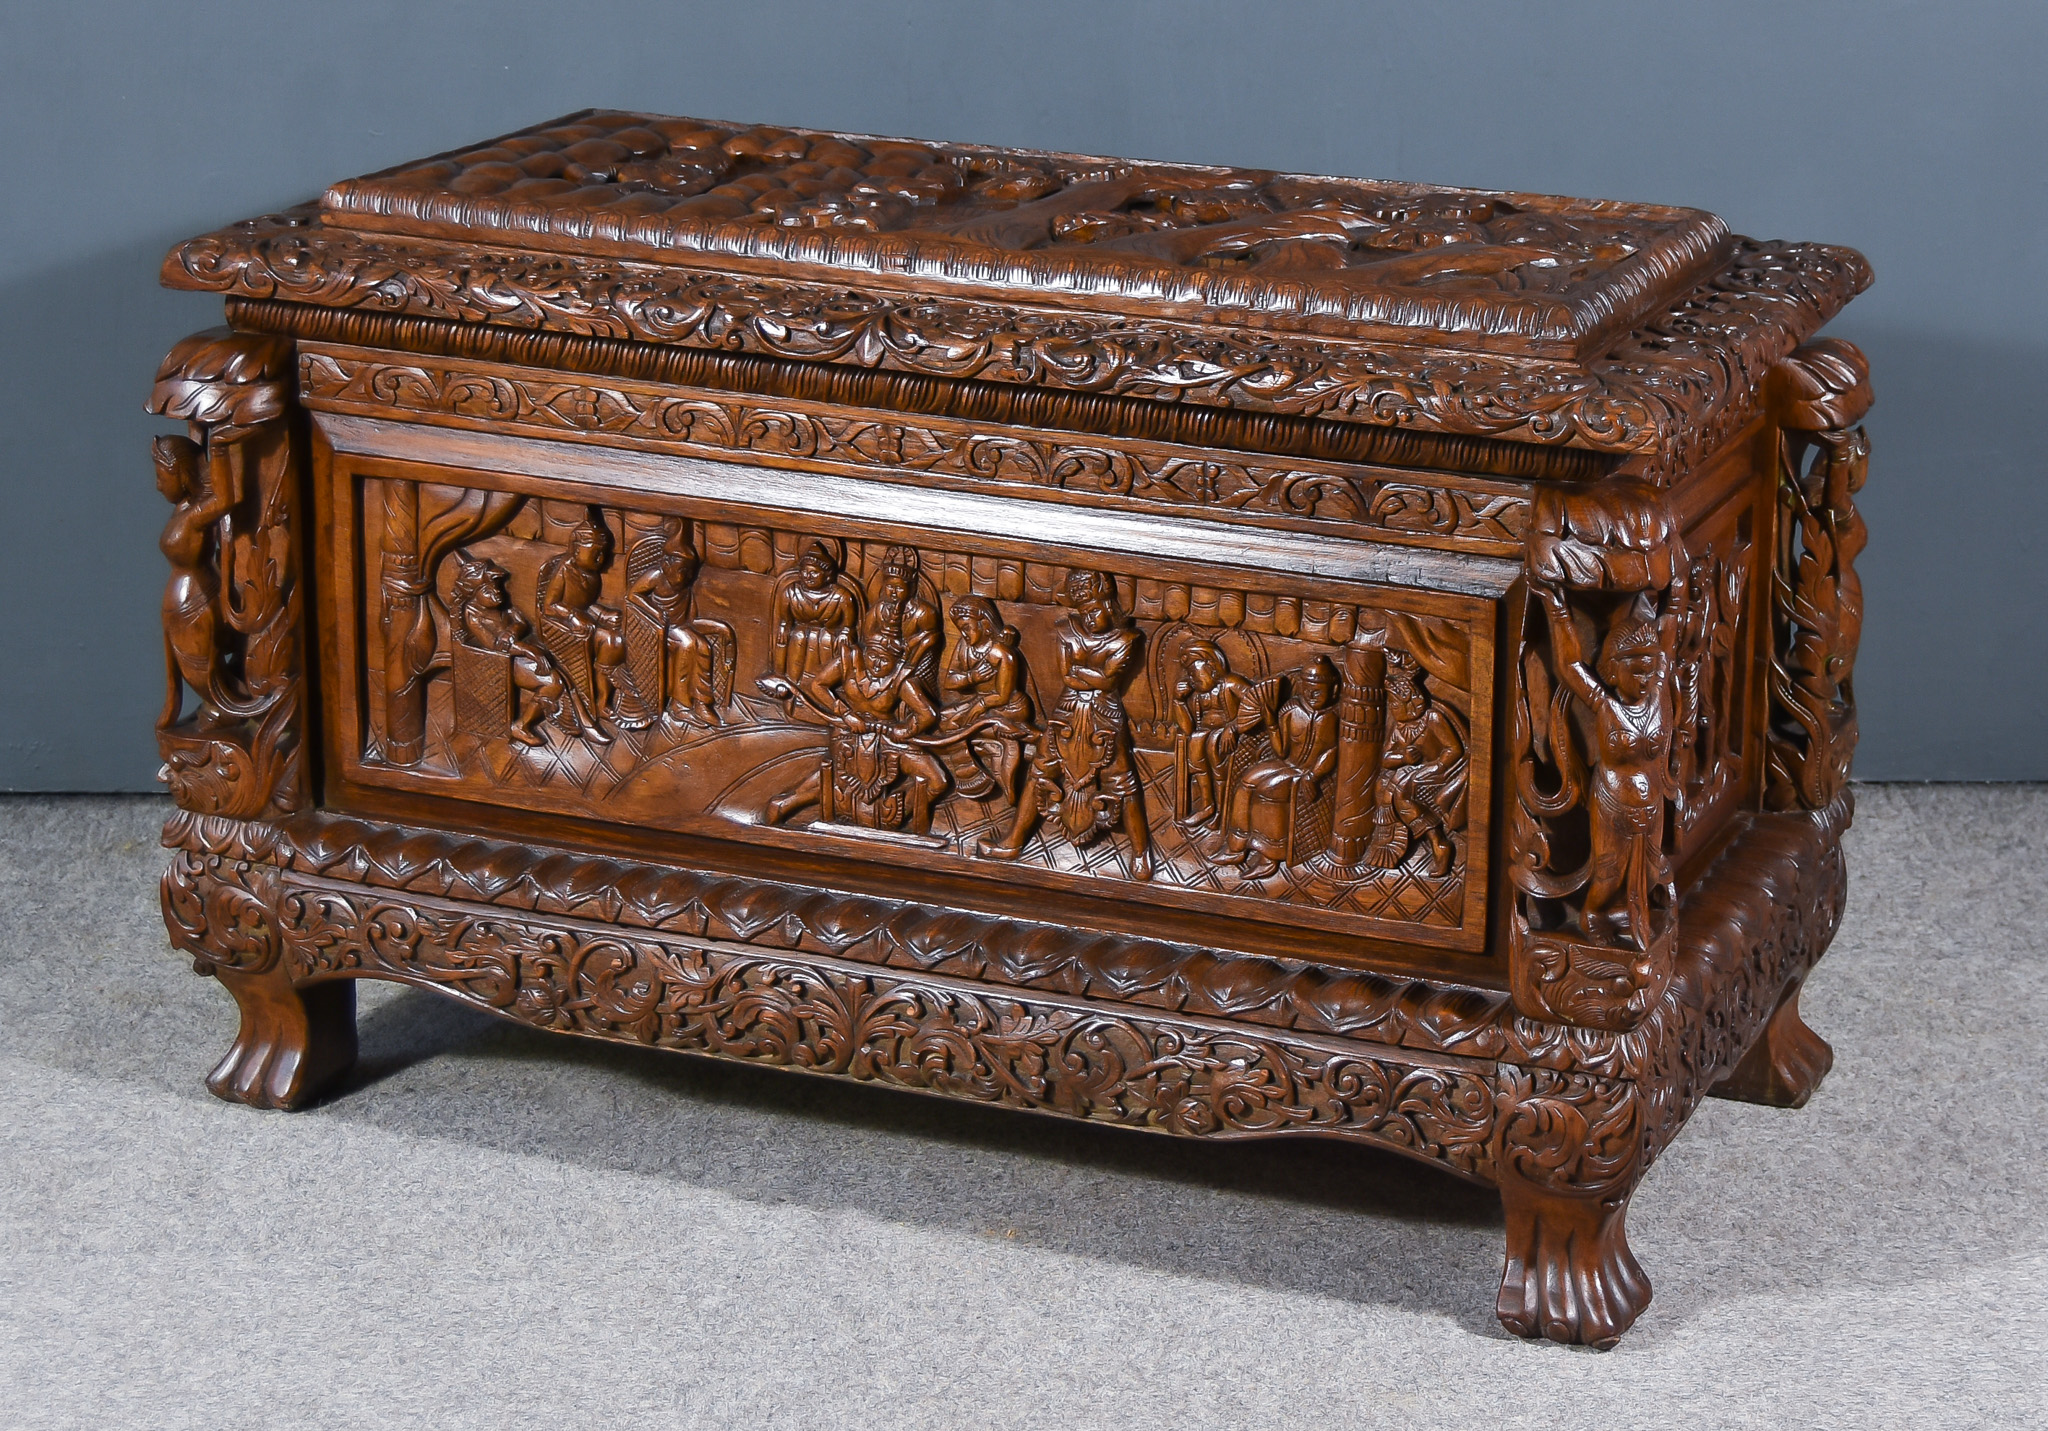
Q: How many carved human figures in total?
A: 14